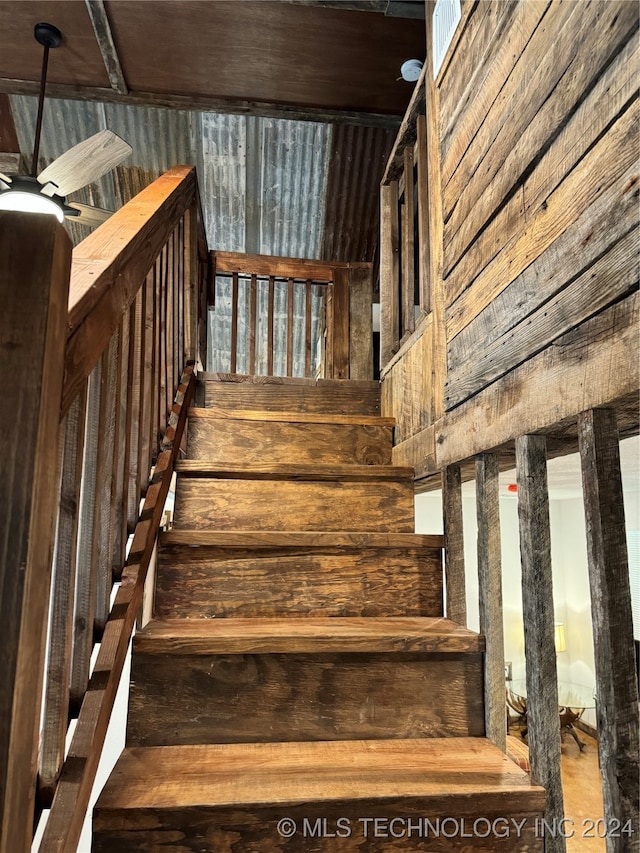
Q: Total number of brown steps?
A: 6